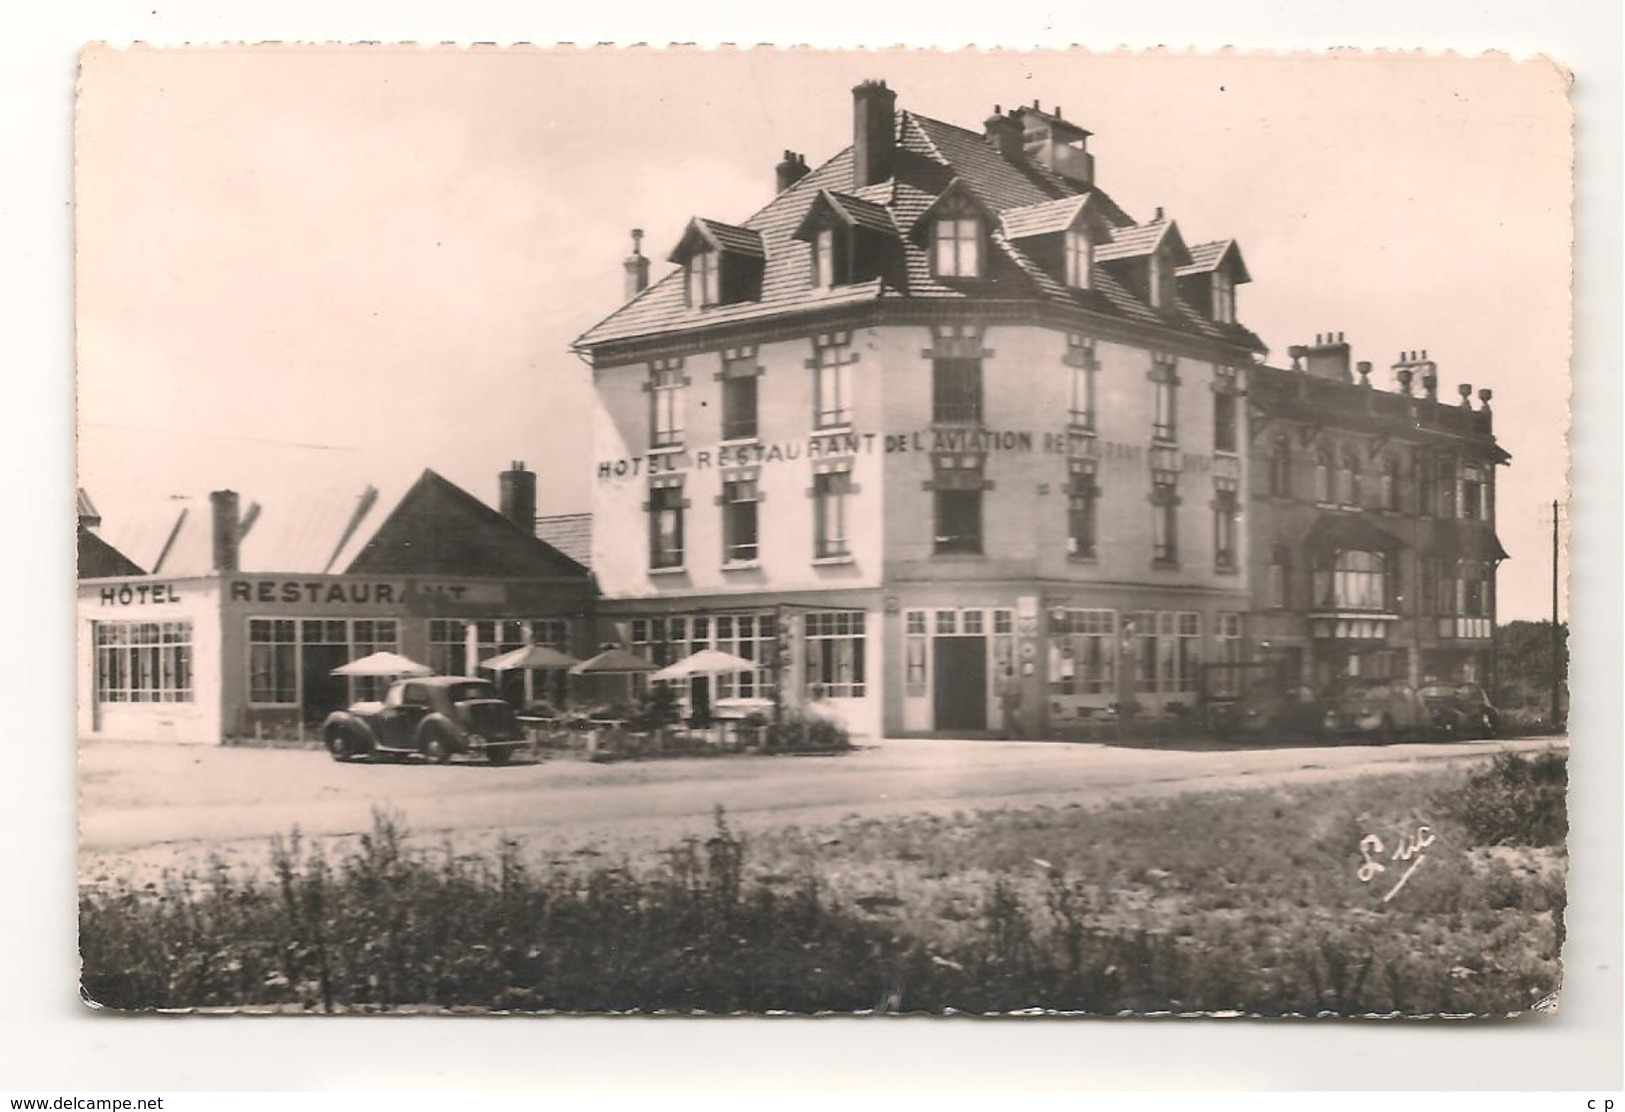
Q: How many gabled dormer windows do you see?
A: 6